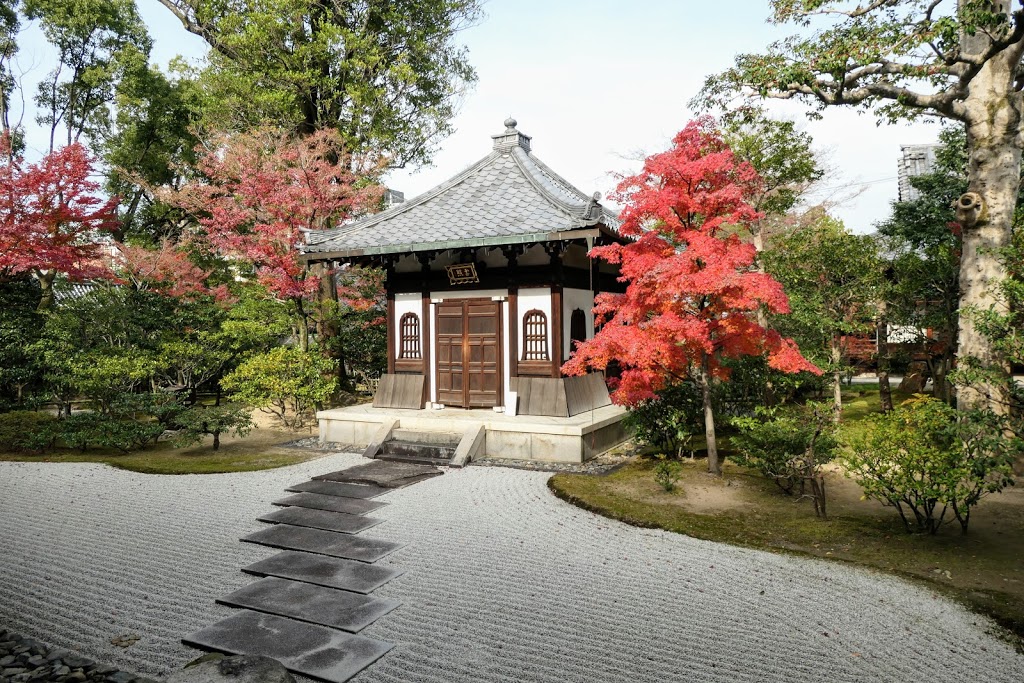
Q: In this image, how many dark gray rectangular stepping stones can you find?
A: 7